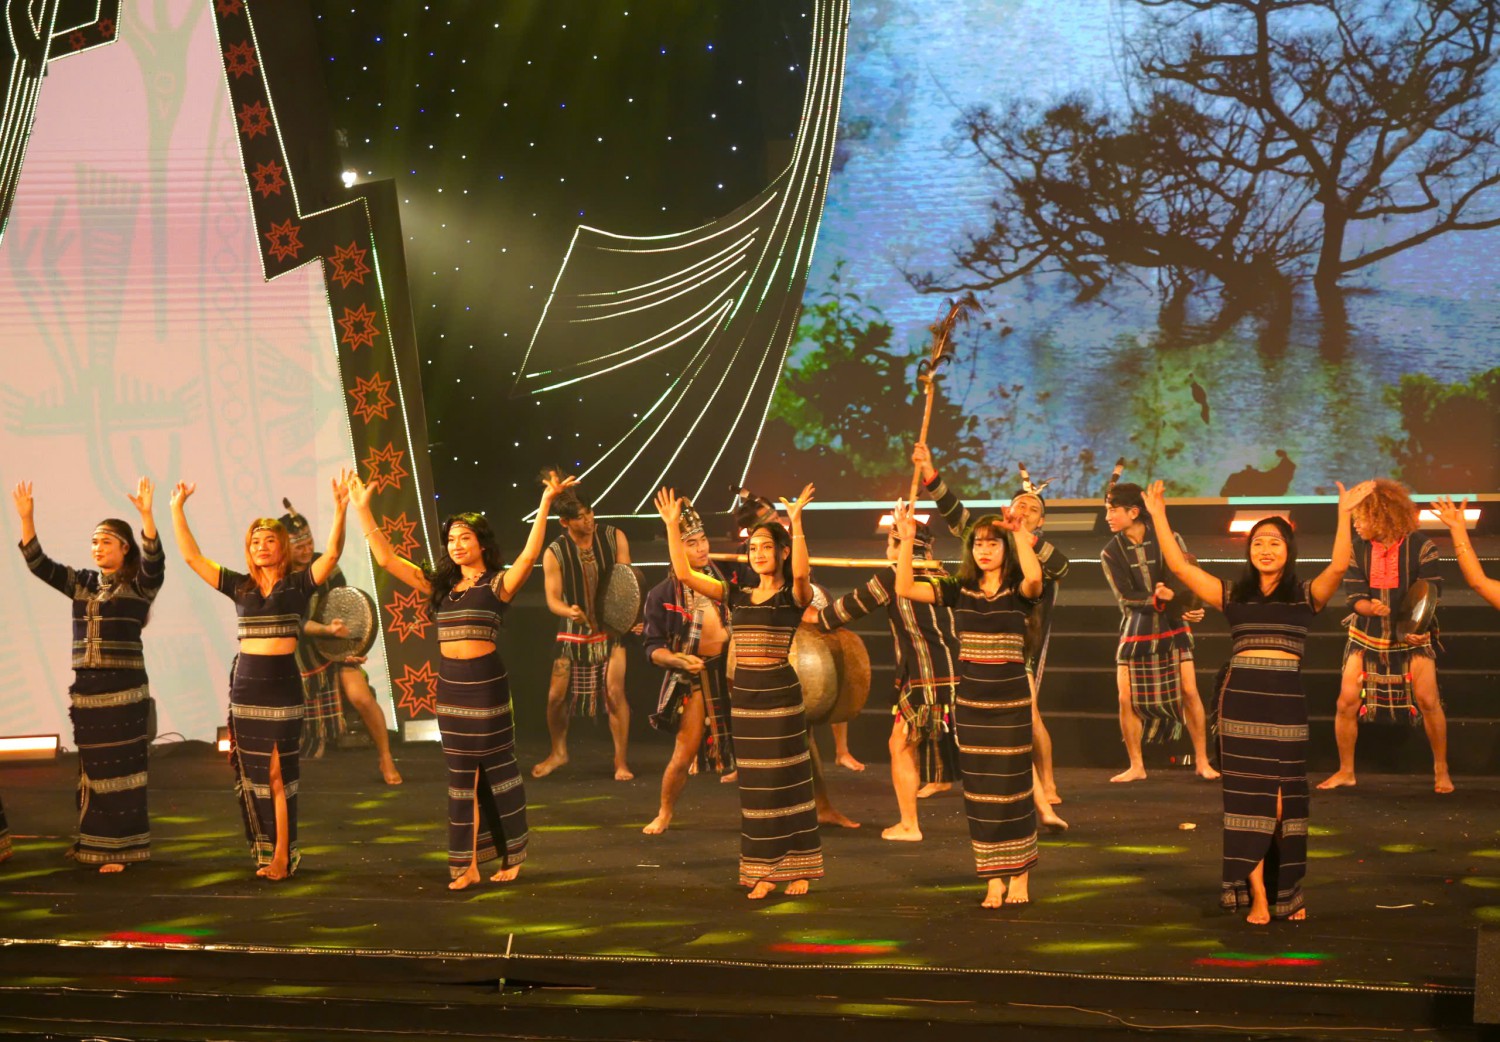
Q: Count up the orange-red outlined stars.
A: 14